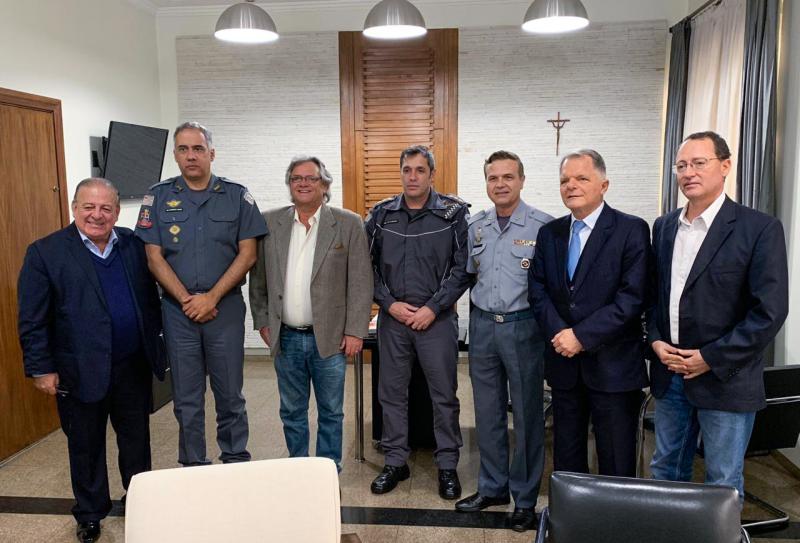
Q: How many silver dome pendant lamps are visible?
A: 3